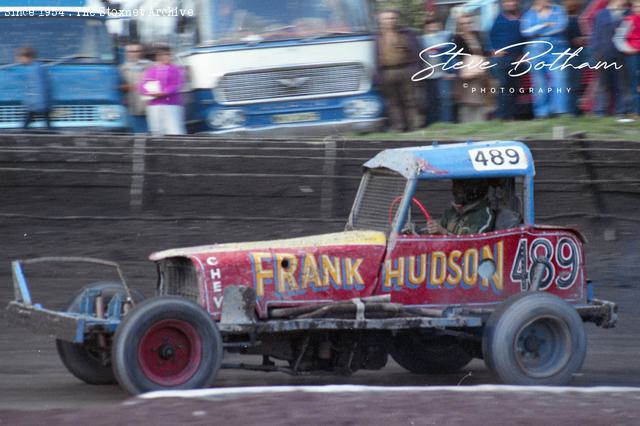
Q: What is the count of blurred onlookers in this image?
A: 11